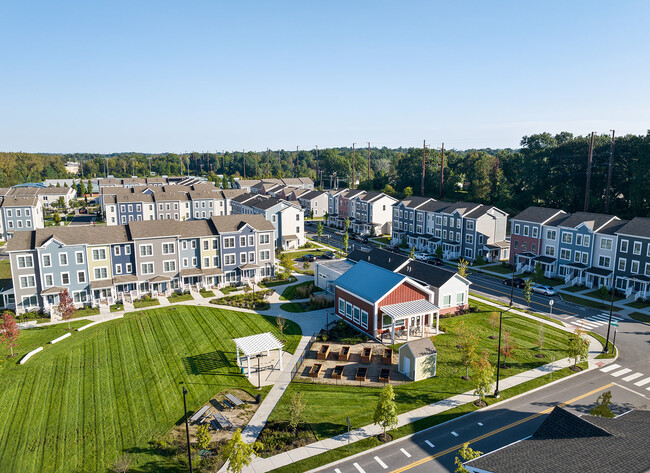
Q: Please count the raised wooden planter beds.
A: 8